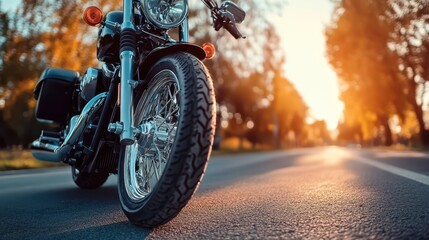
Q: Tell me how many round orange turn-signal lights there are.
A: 2